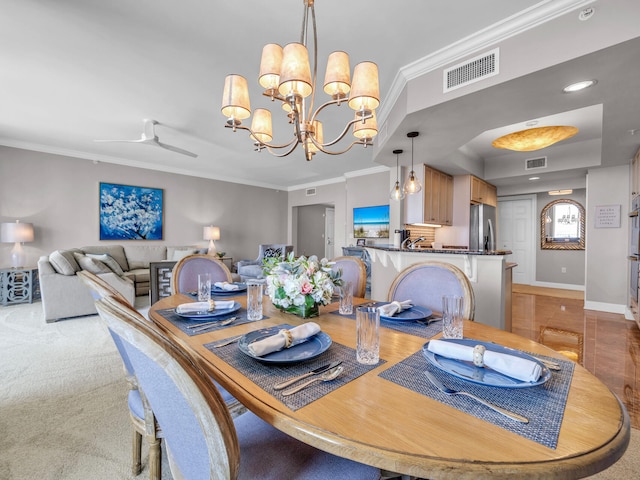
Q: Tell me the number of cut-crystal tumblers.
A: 5